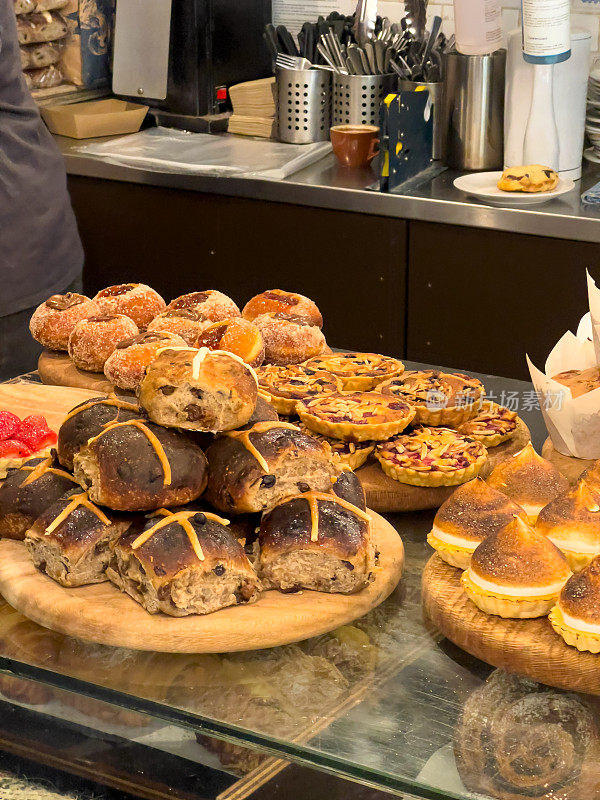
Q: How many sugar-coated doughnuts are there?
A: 9